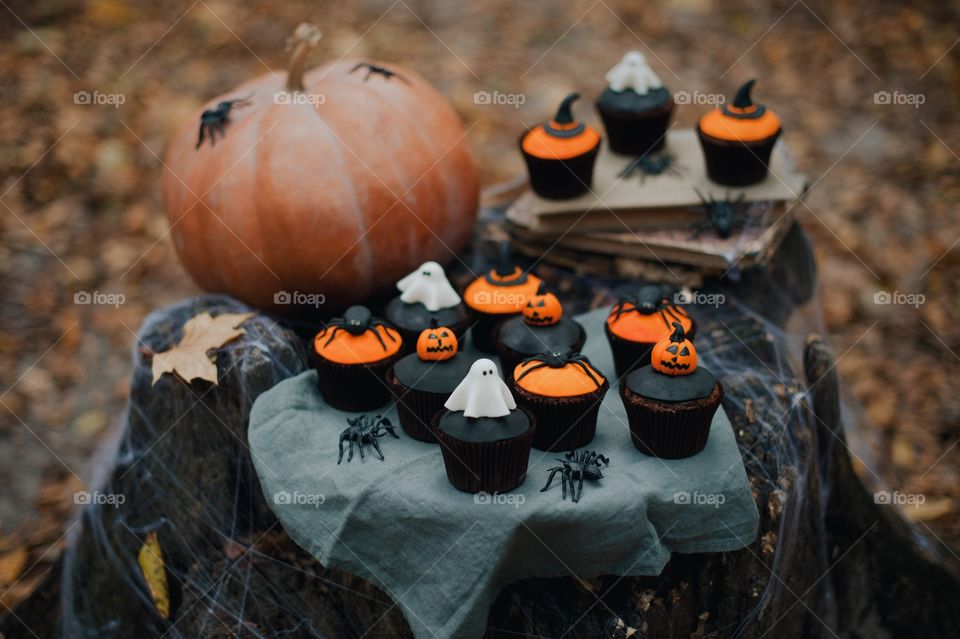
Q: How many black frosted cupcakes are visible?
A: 6